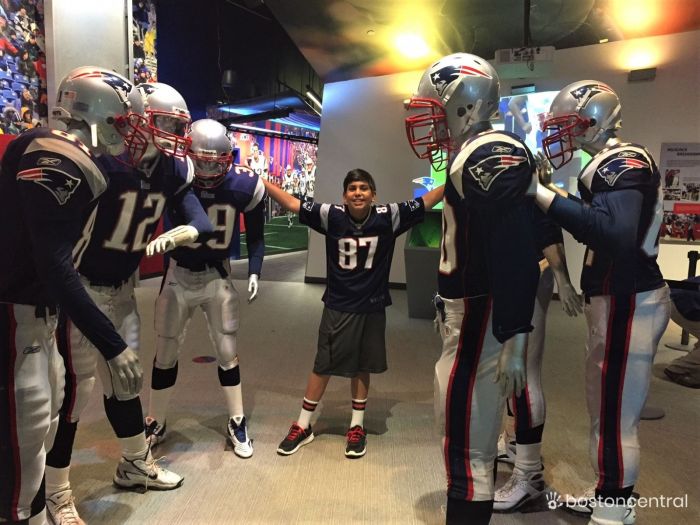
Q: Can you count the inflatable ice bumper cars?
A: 0